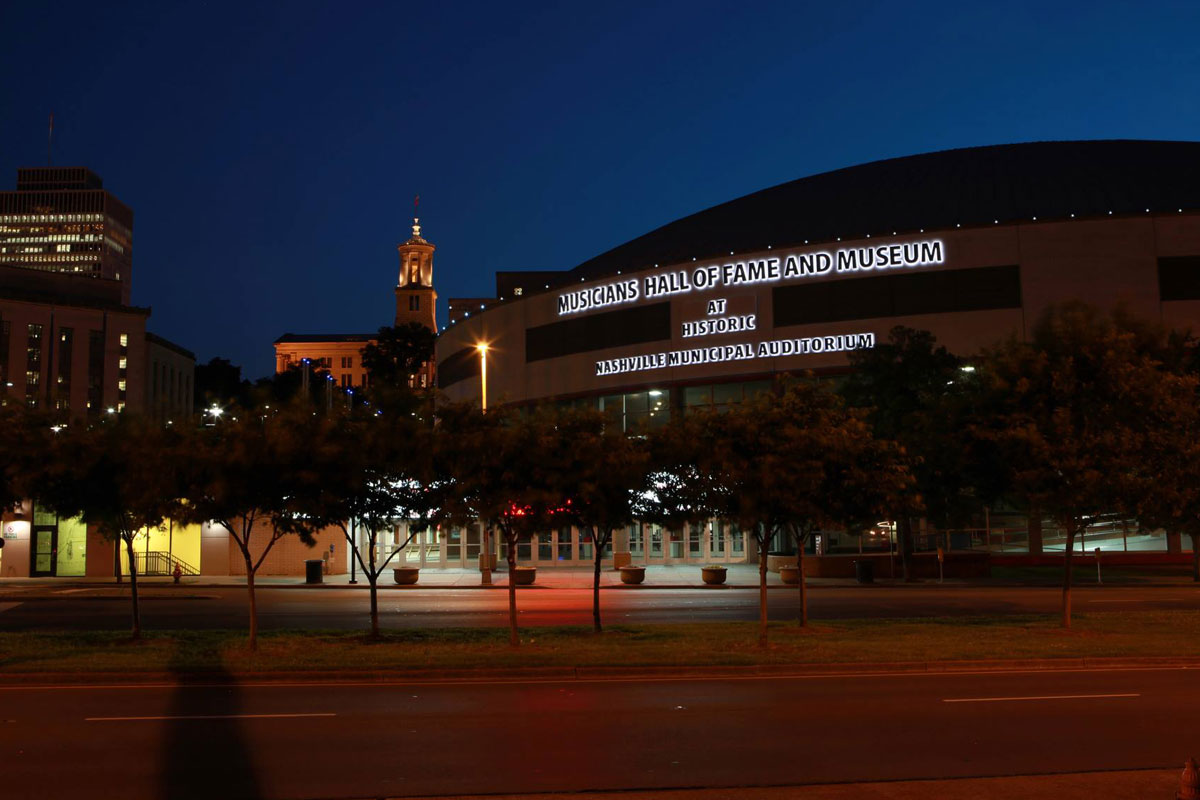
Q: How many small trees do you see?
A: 8